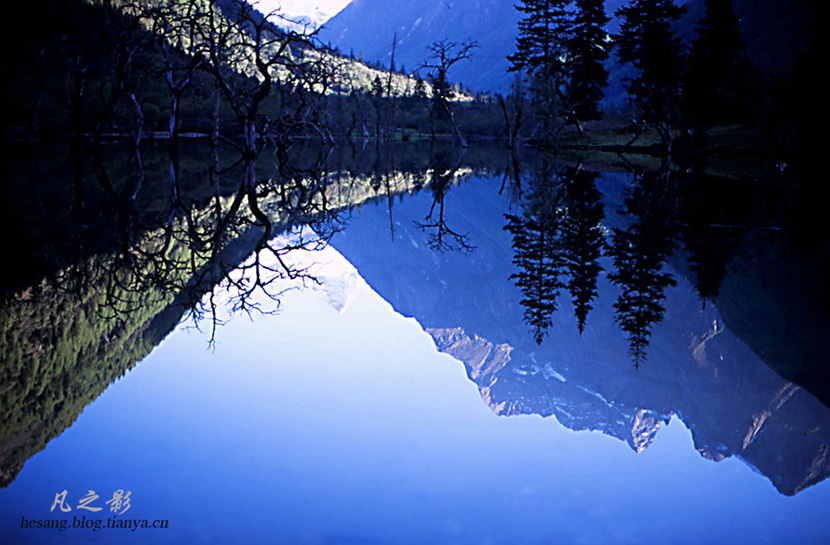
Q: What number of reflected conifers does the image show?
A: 4